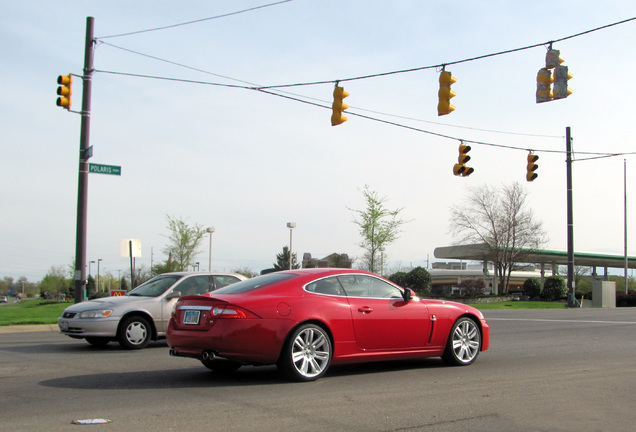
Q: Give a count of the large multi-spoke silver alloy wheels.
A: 2